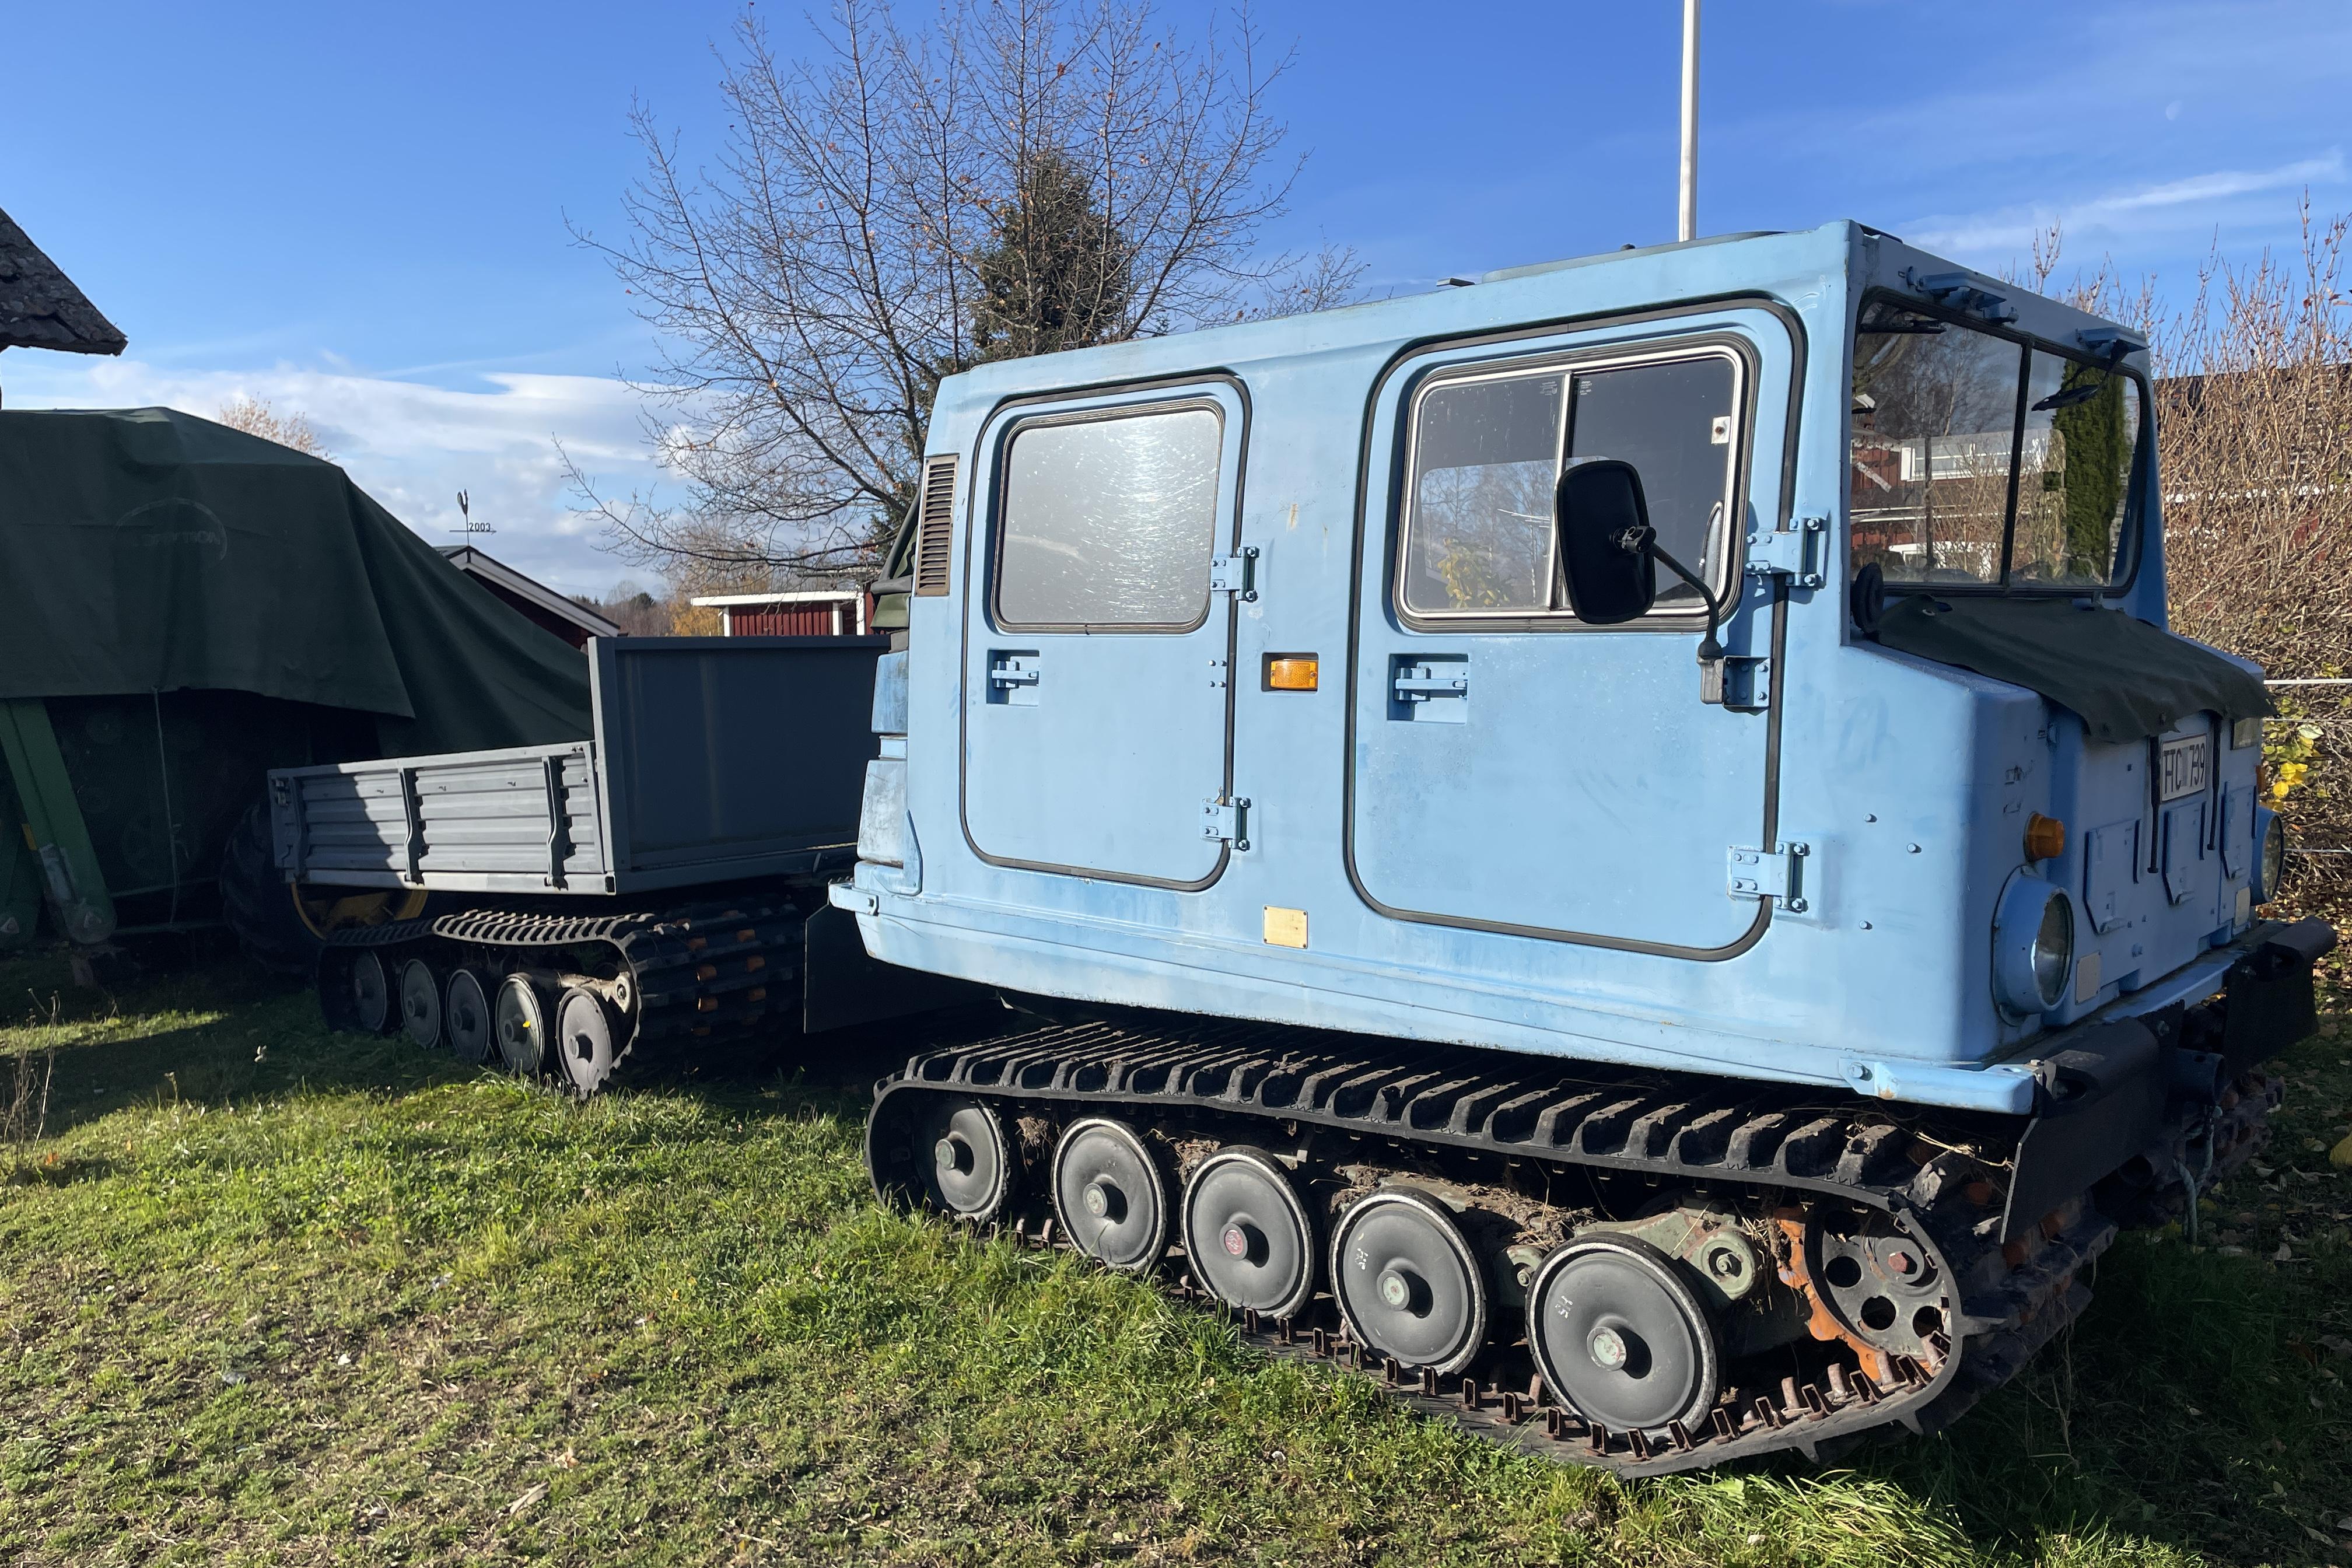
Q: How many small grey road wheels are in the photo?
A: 10